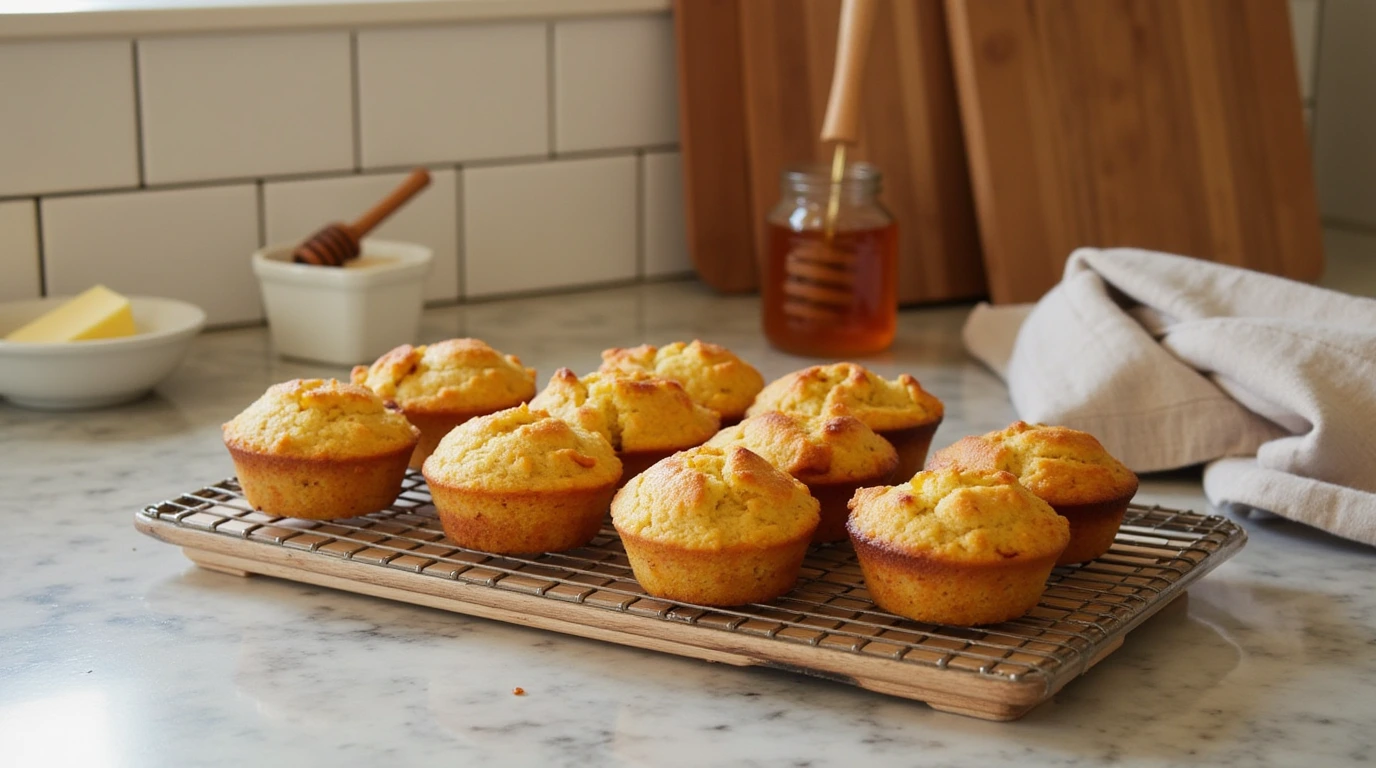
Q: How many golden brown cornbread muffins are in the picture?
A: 10